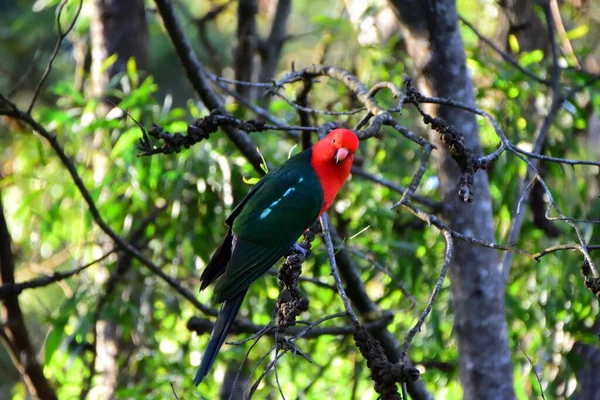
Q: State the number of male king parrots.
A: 1